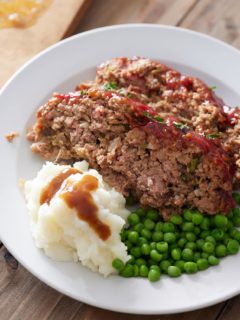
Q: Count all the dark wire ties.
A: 0